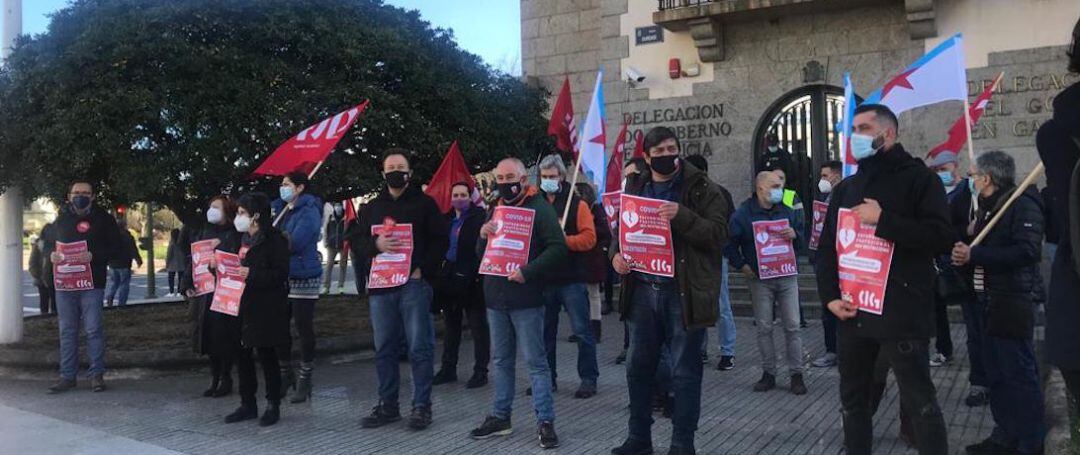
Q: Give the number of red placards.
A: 10